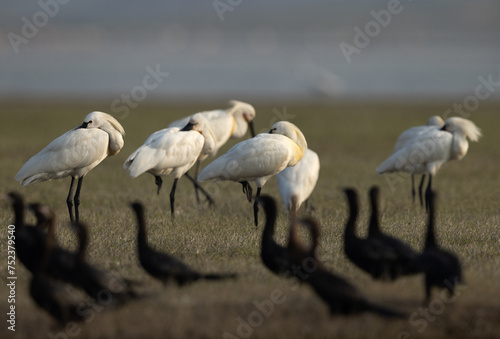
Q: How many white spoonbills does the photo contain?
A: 7